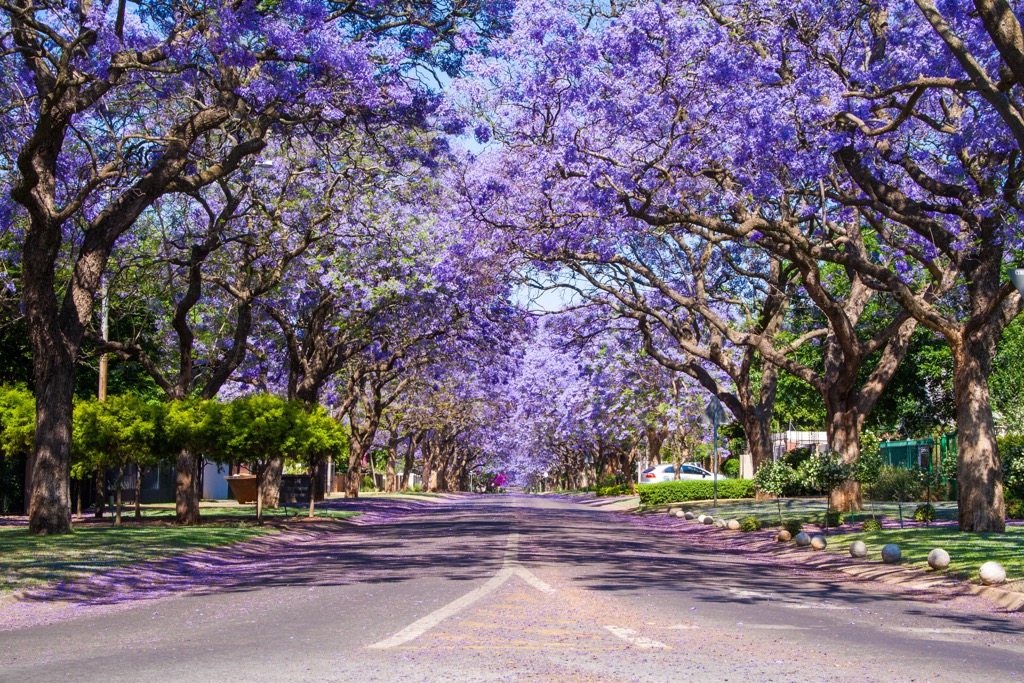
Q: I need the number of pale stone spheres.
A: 14